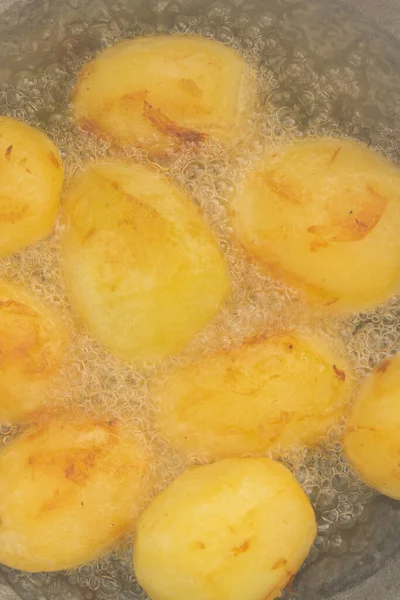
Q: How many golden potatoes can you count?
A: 9